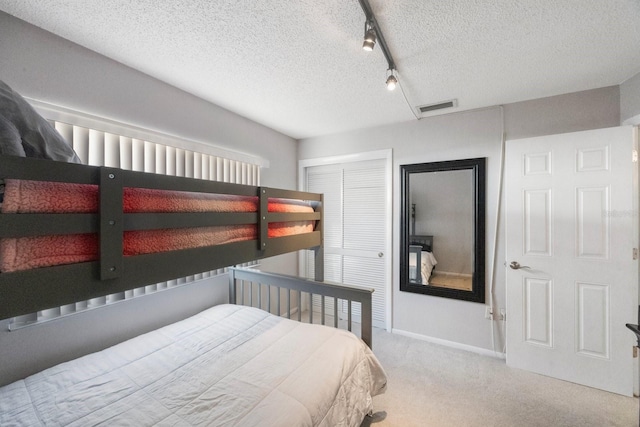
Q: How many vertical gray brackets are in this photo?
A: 2